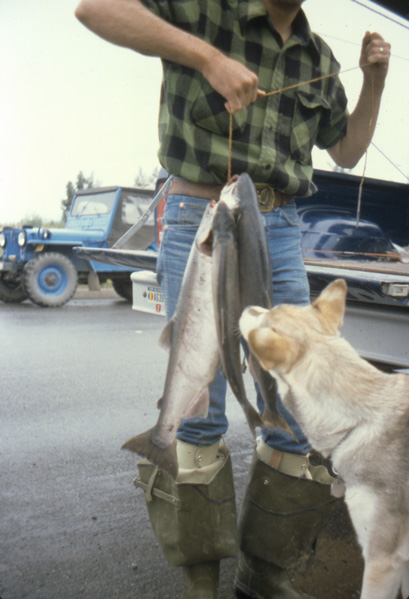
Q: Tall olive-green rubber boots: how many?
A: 2